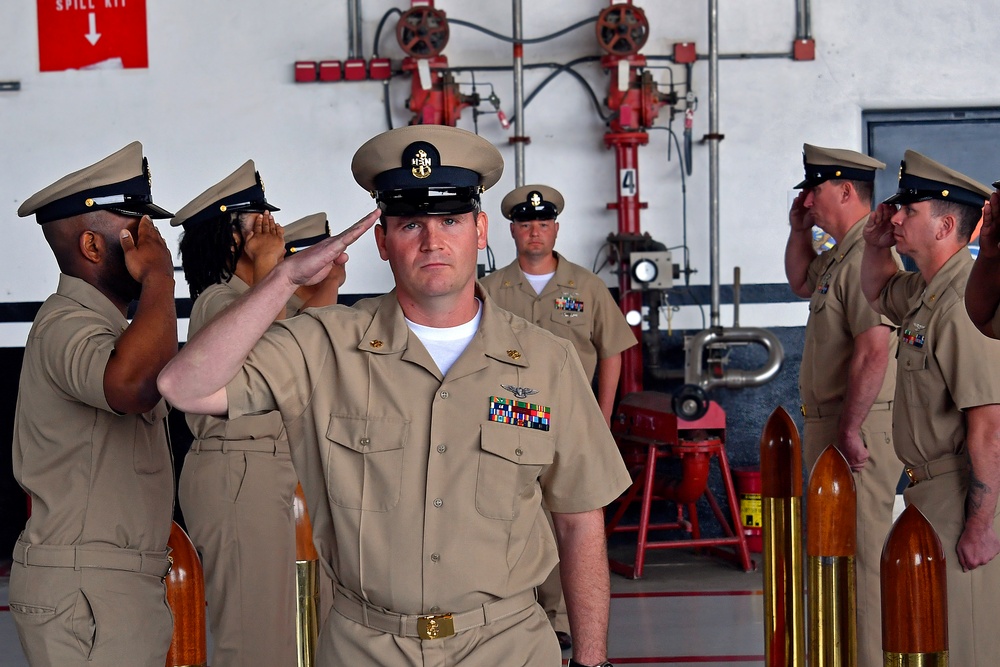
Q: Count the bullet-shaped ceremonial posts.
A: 5